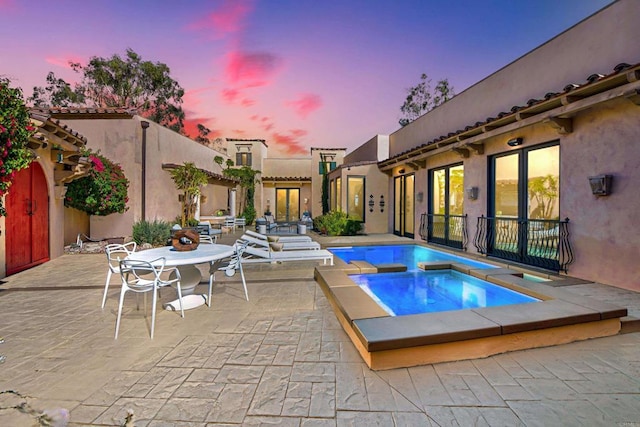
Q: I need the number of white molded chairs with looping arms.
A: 4